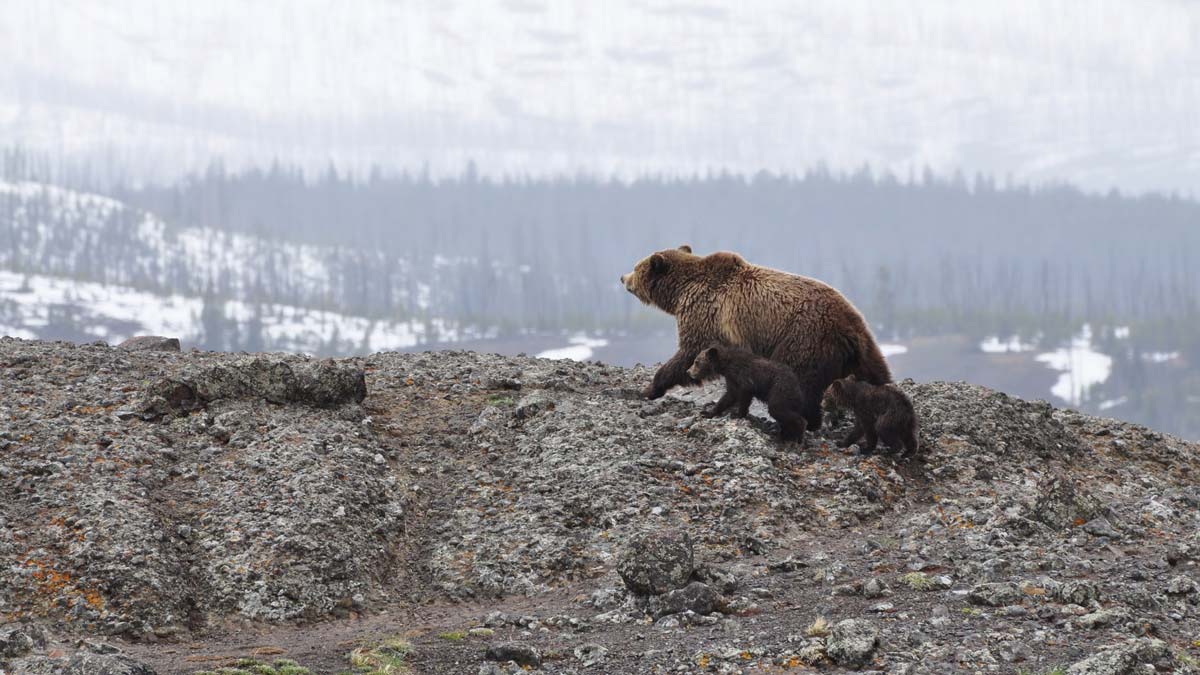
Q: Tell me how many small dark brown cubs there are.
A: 2